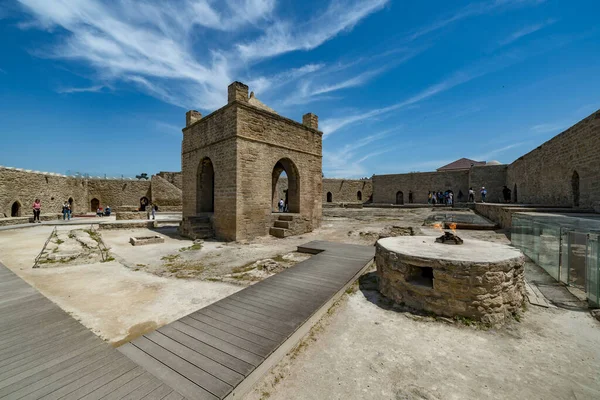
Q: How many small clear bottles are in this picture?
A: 0